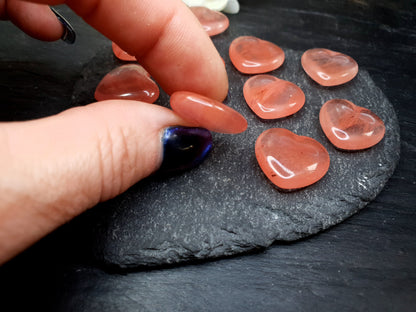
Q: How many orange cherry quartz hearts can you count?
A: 9